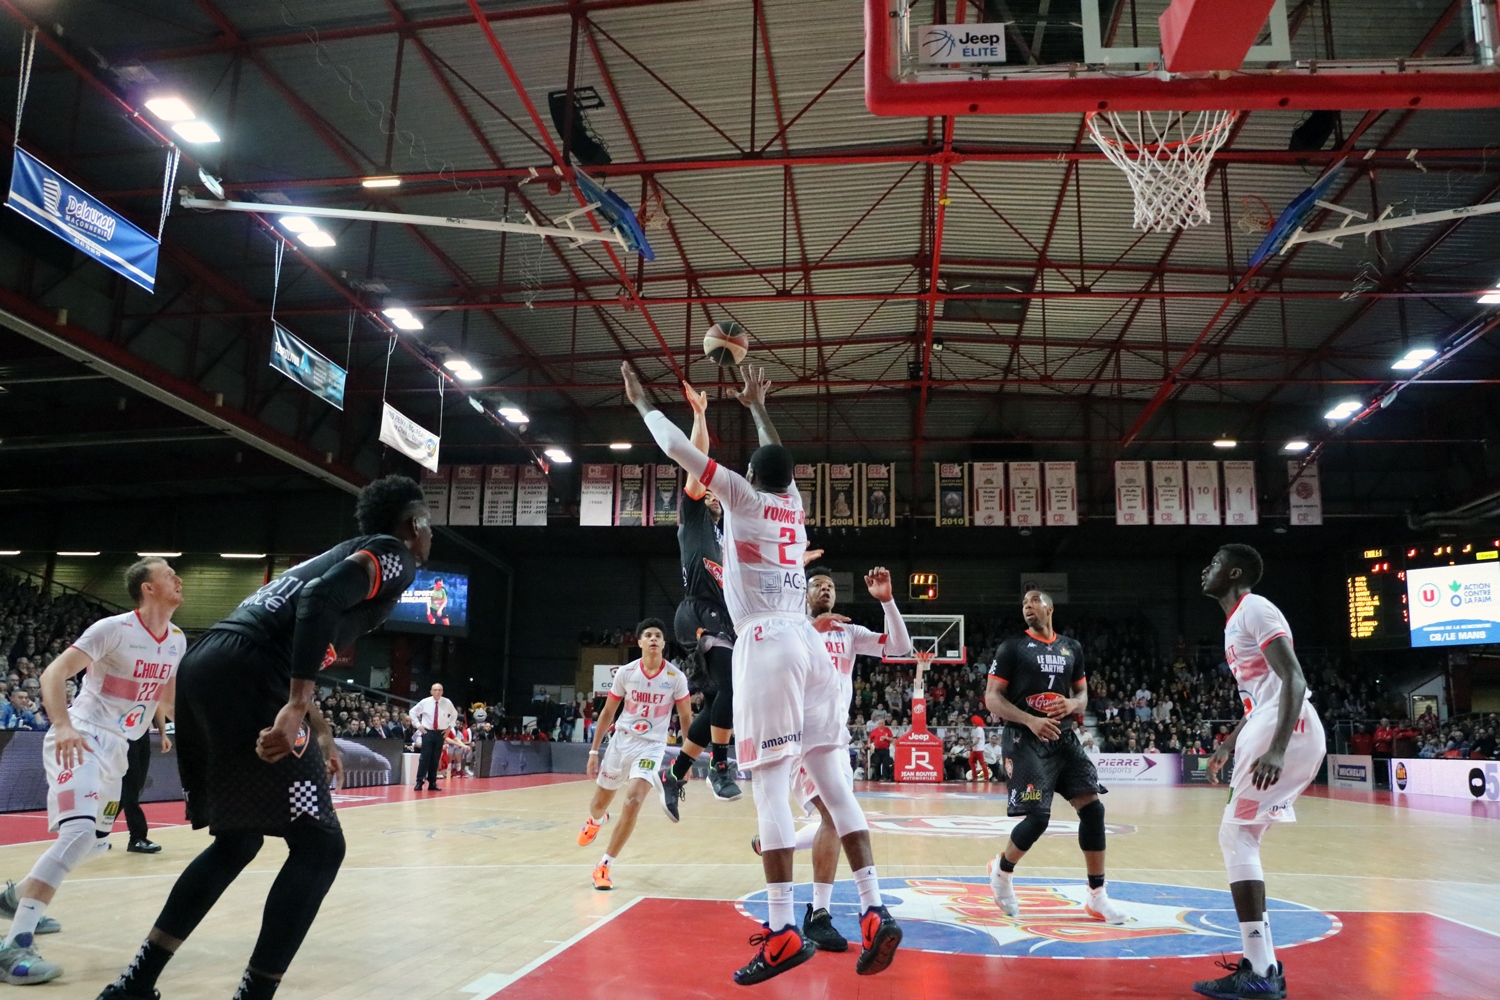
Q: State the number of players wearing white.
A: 5